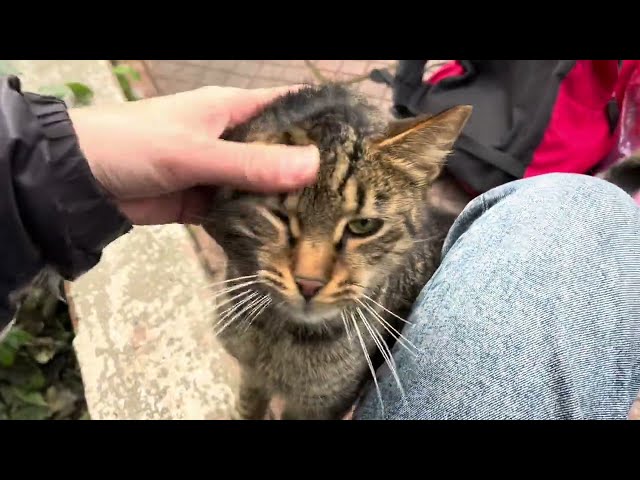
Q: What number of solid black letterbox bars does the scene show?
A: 2